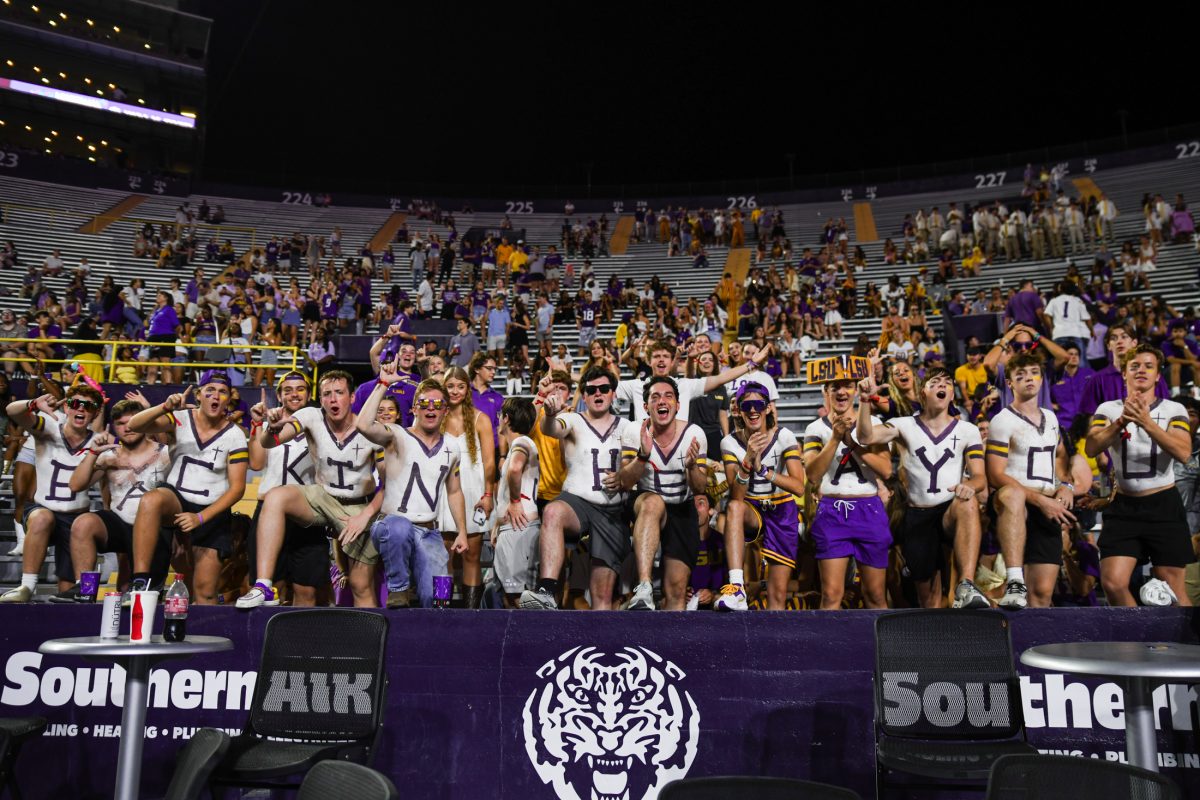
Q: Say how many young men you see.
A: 14